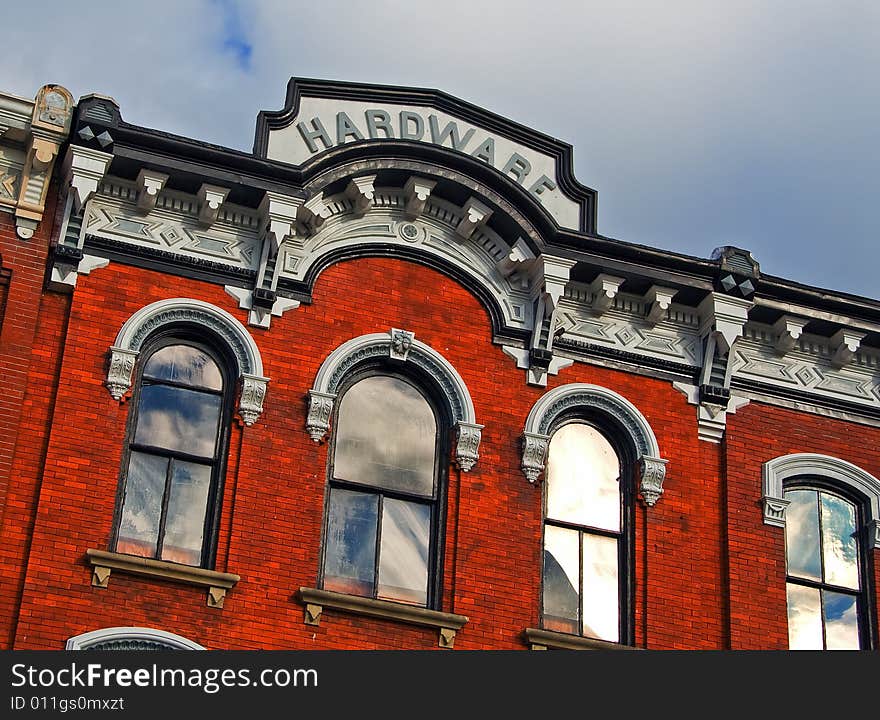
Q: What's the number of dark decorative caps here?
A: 2